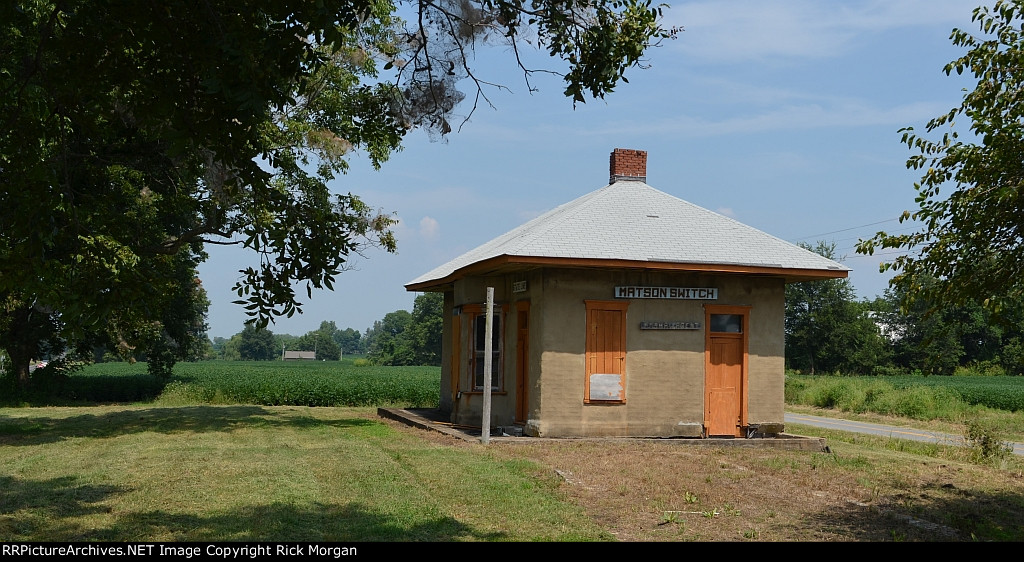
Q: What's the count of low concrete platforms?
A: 1